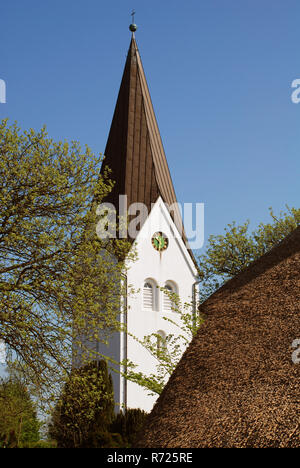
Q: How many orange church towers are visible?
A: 0